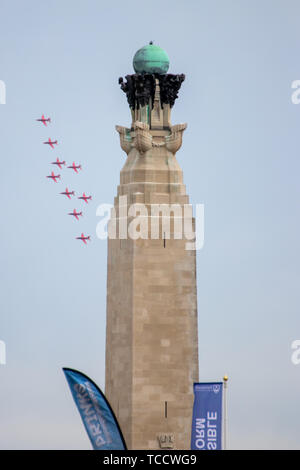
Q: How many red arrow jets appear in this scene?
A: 9